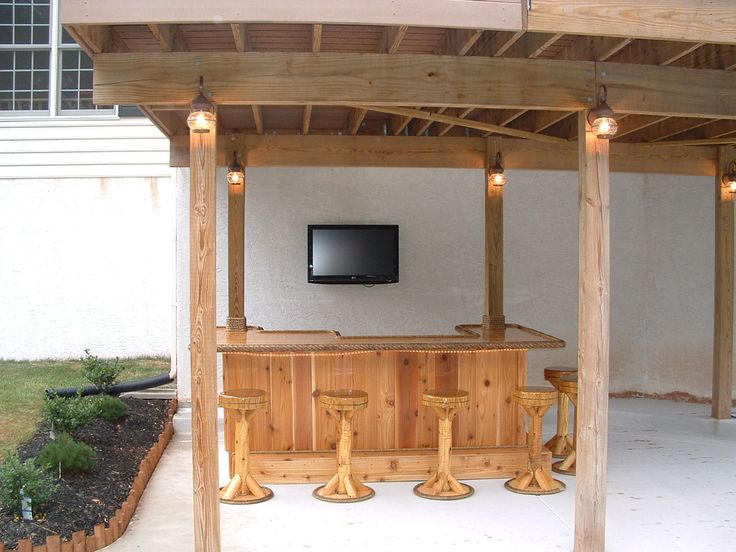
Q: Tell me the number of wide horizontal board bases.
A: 1